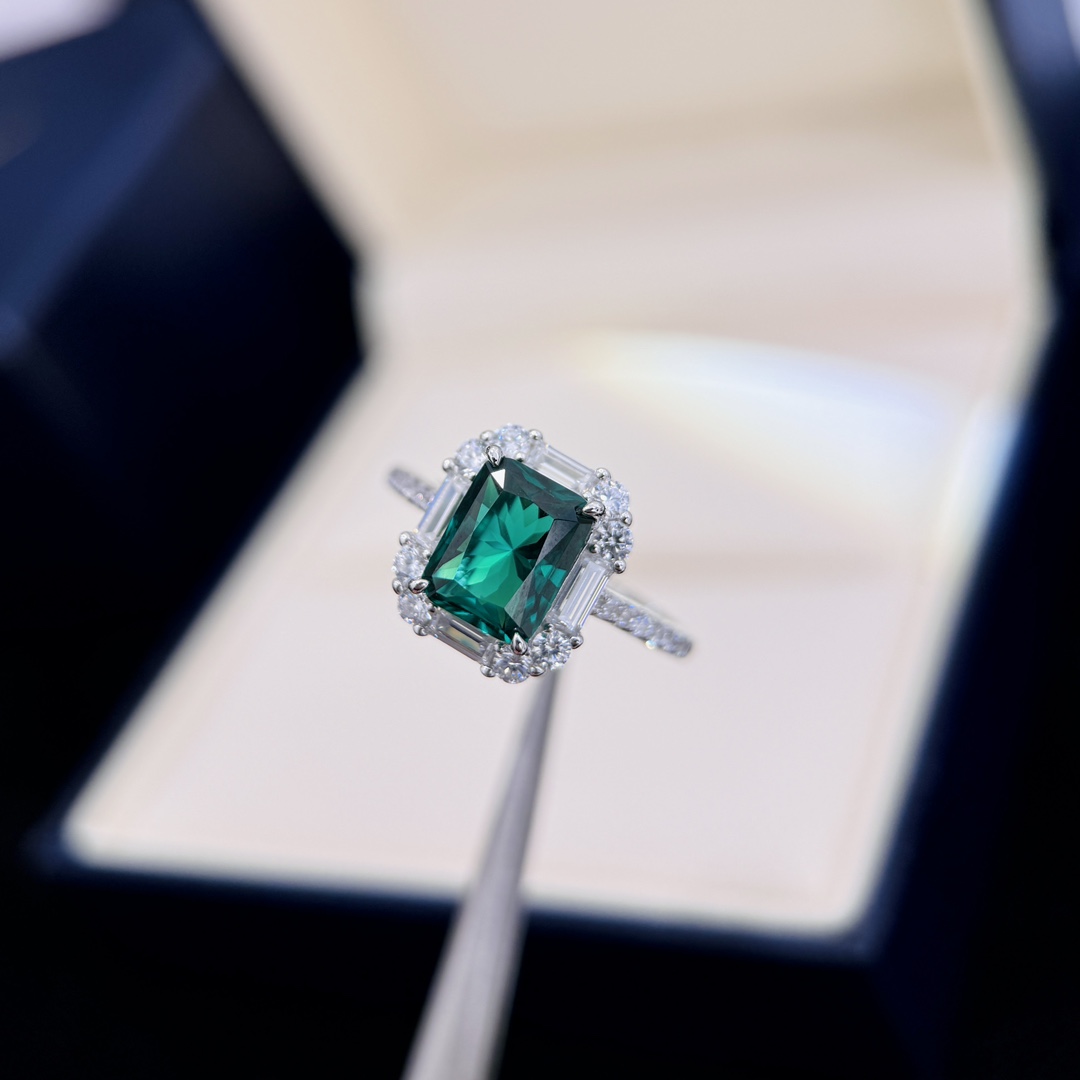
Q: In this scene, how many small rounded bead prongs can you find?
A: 12